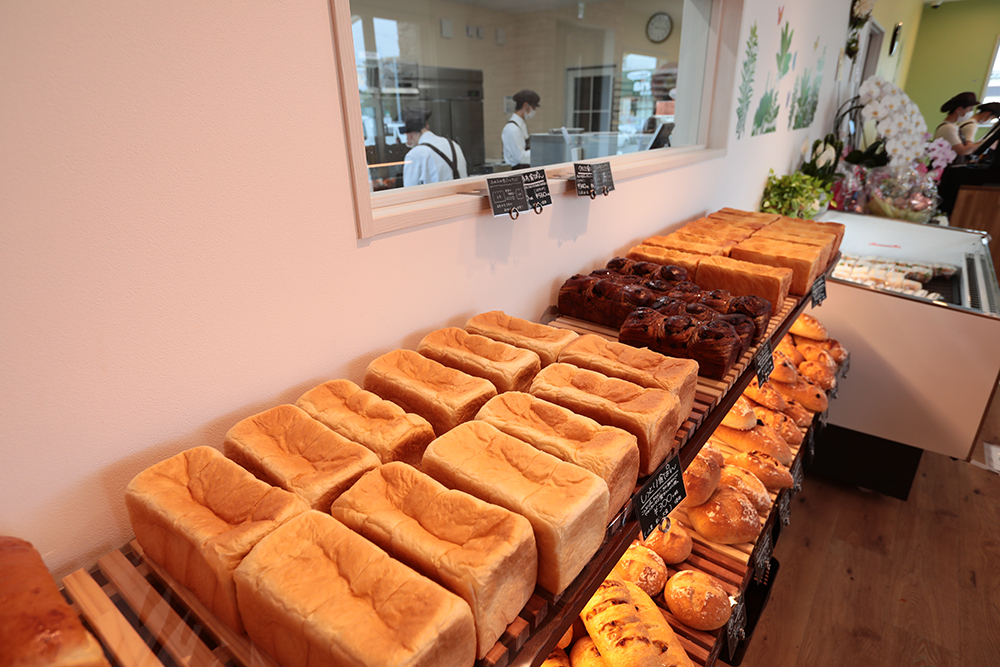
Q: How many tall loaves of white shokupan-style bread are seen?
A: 12